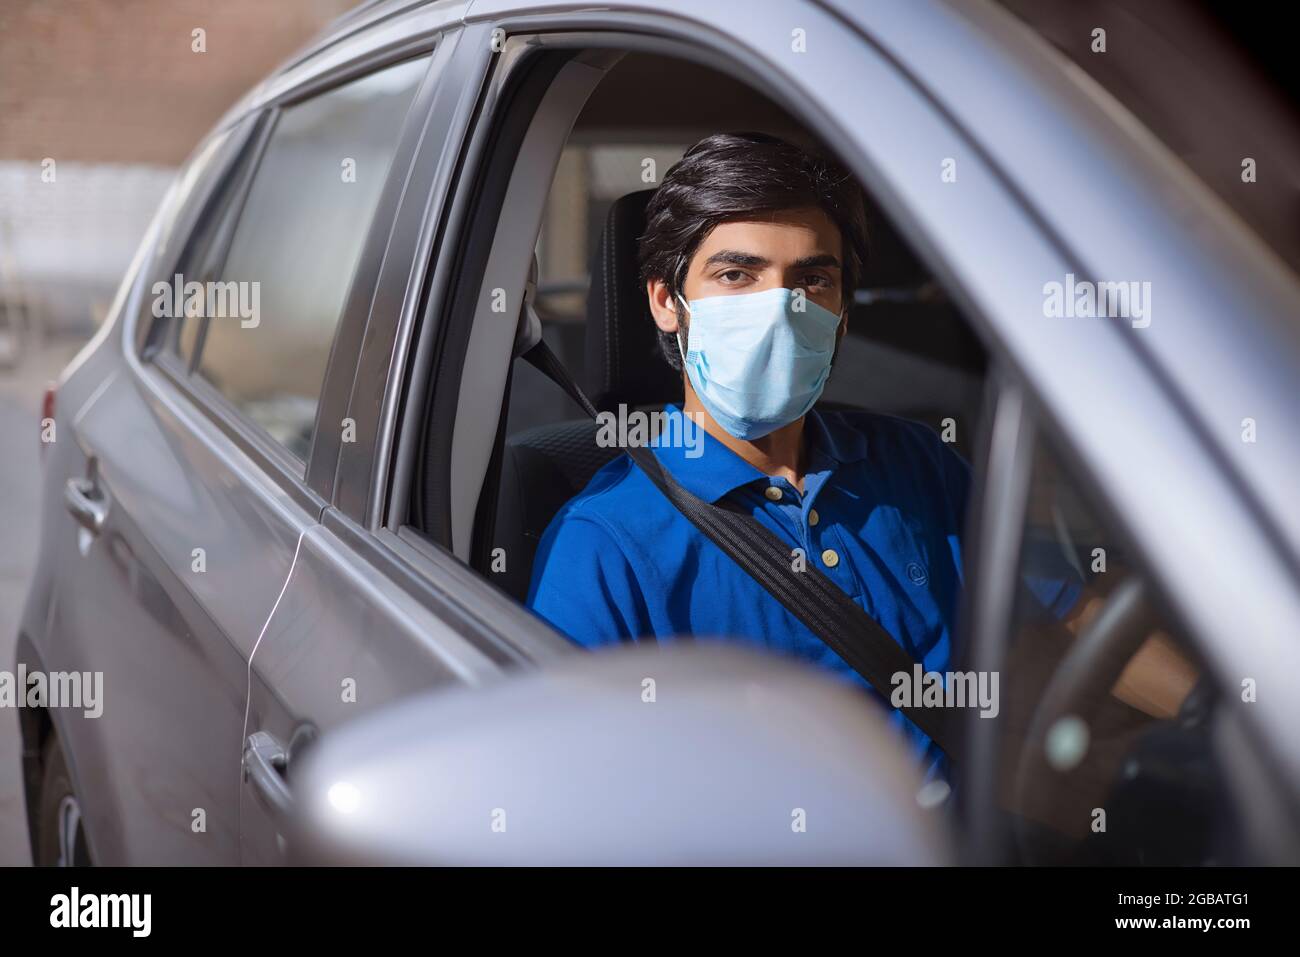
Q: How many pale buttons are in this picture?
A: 3